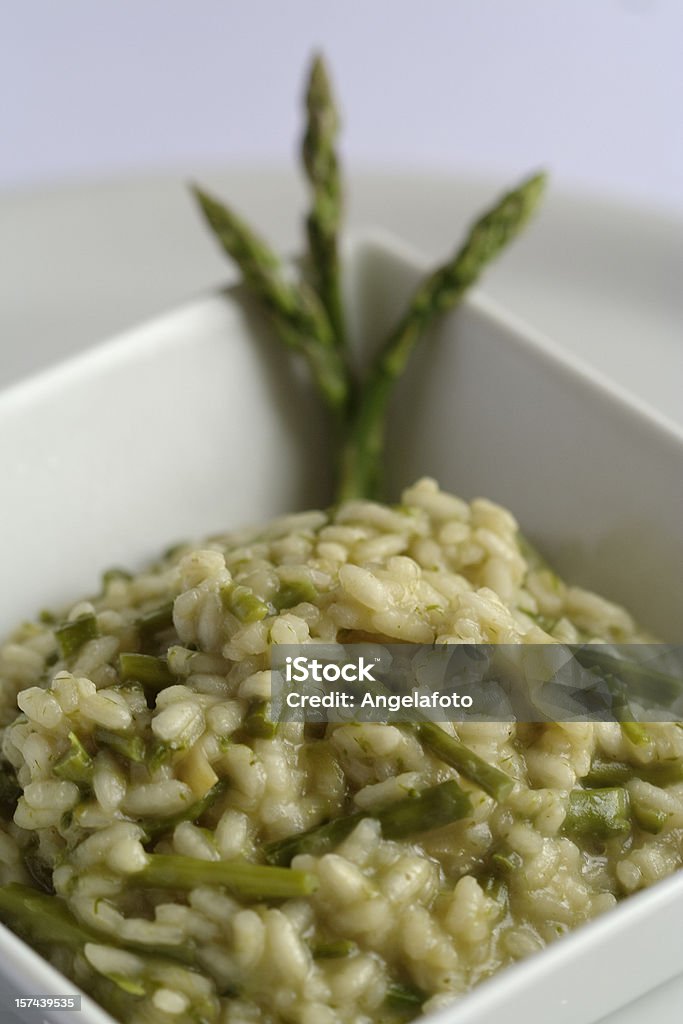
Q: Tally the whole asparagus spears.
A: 3